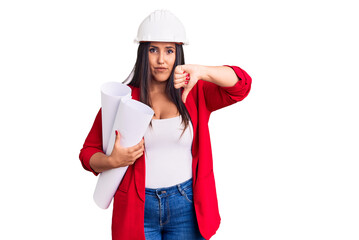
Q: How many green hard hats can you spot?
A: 0